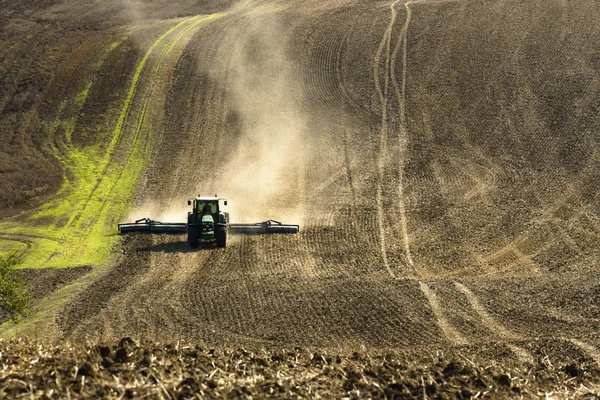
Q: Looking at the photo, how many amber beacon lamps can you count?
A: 2